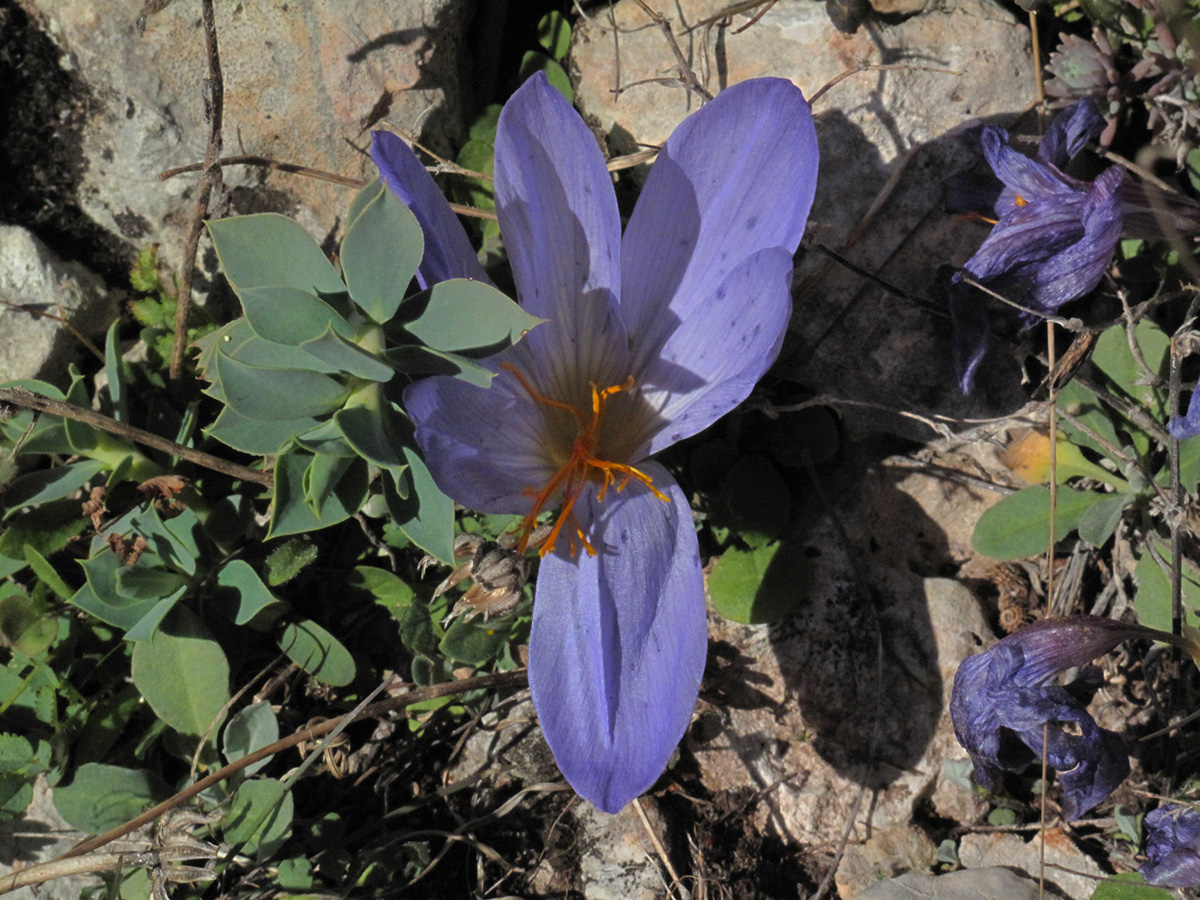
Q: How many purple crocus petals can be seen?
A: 6